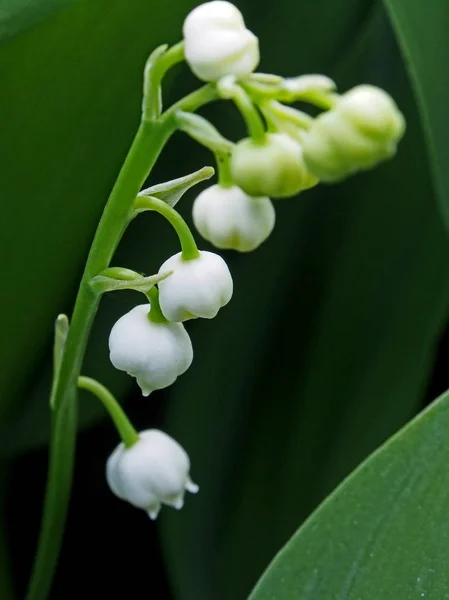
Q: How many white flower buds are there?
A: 5